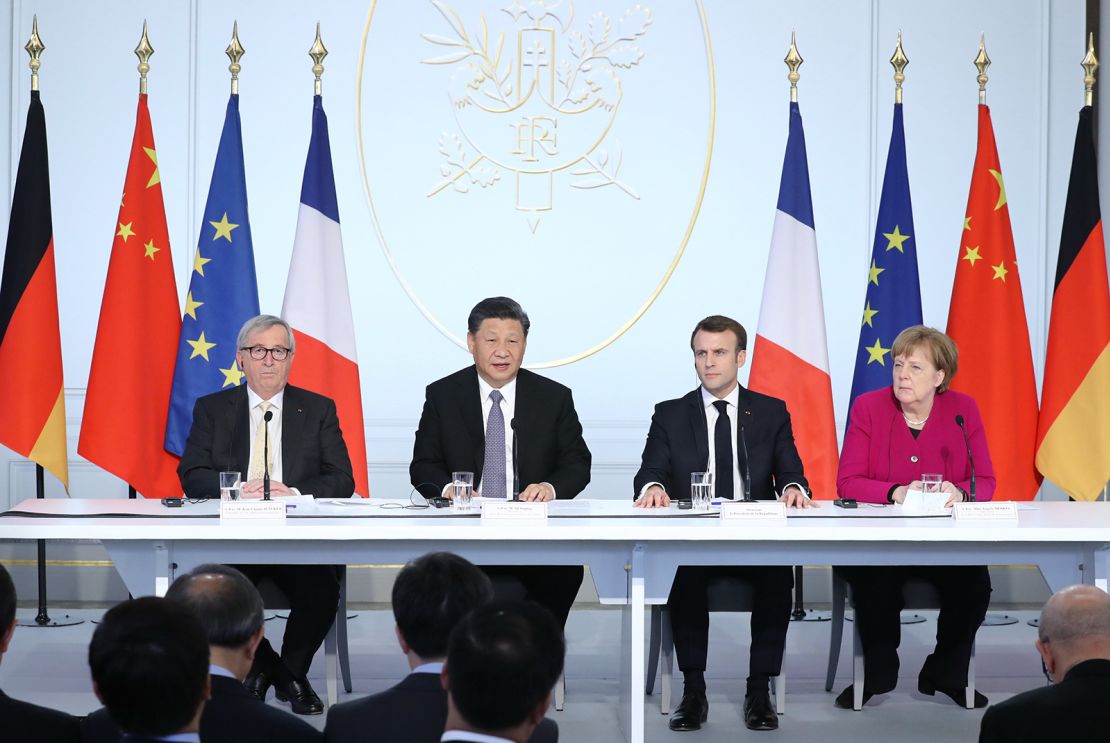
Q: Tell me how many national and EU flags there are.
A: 8